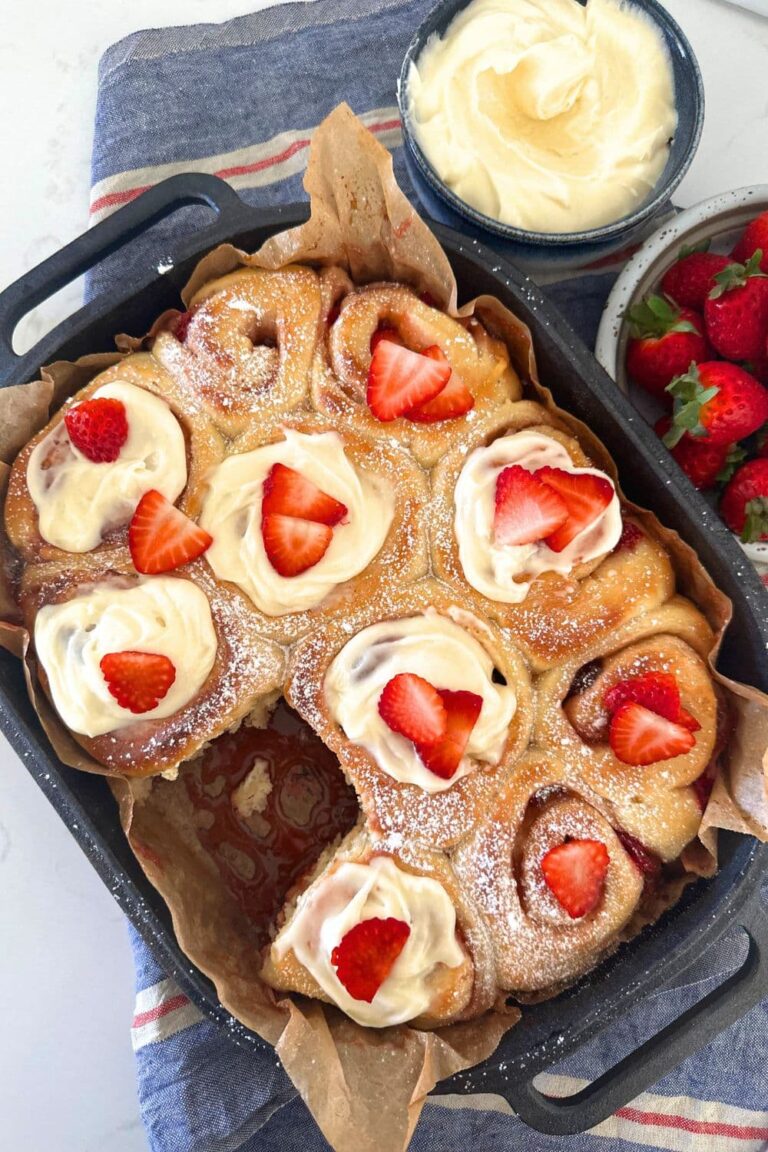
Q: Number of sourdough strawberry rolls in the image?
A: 10